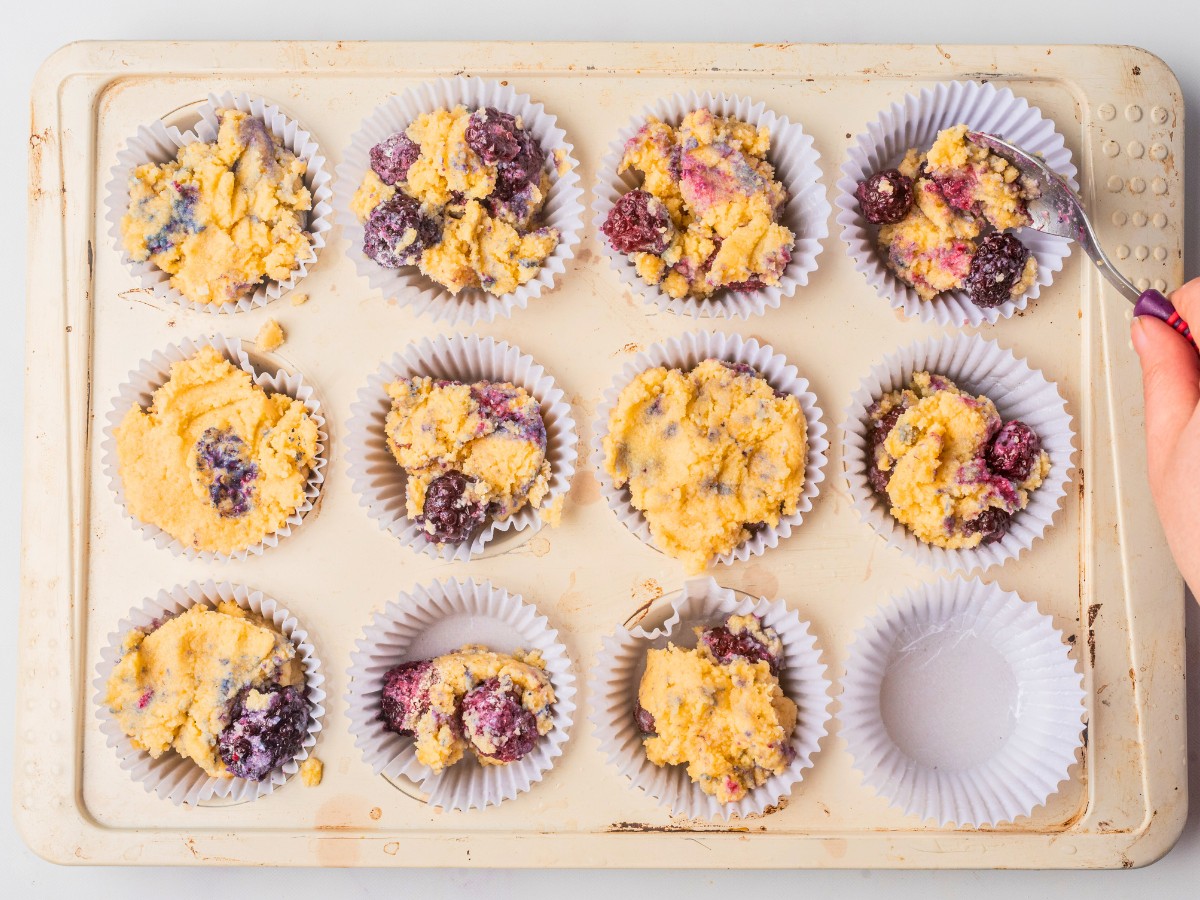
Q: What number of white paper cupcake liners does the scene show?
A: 12